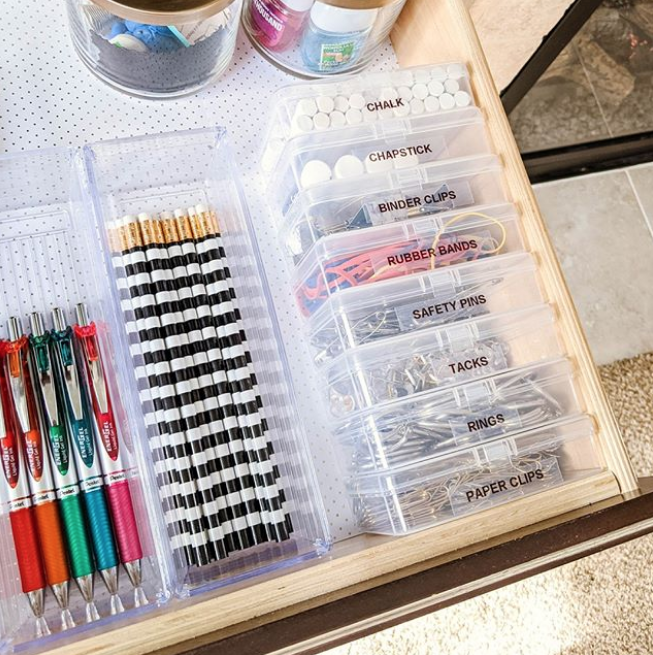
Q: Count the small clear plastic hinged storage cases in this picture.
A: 8